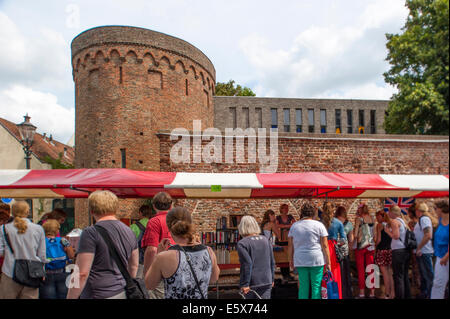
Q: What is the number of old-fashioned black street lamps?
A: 1